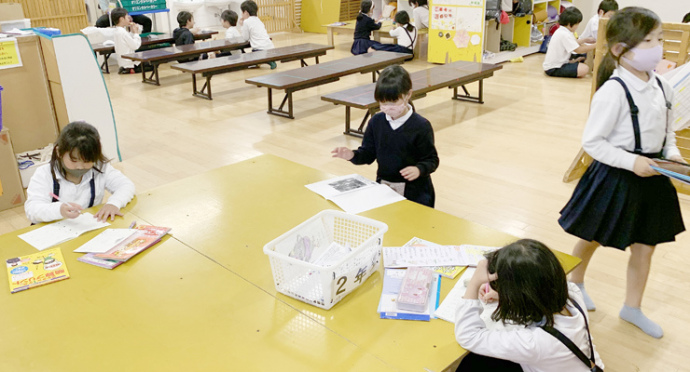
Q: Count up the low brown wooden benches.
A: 5